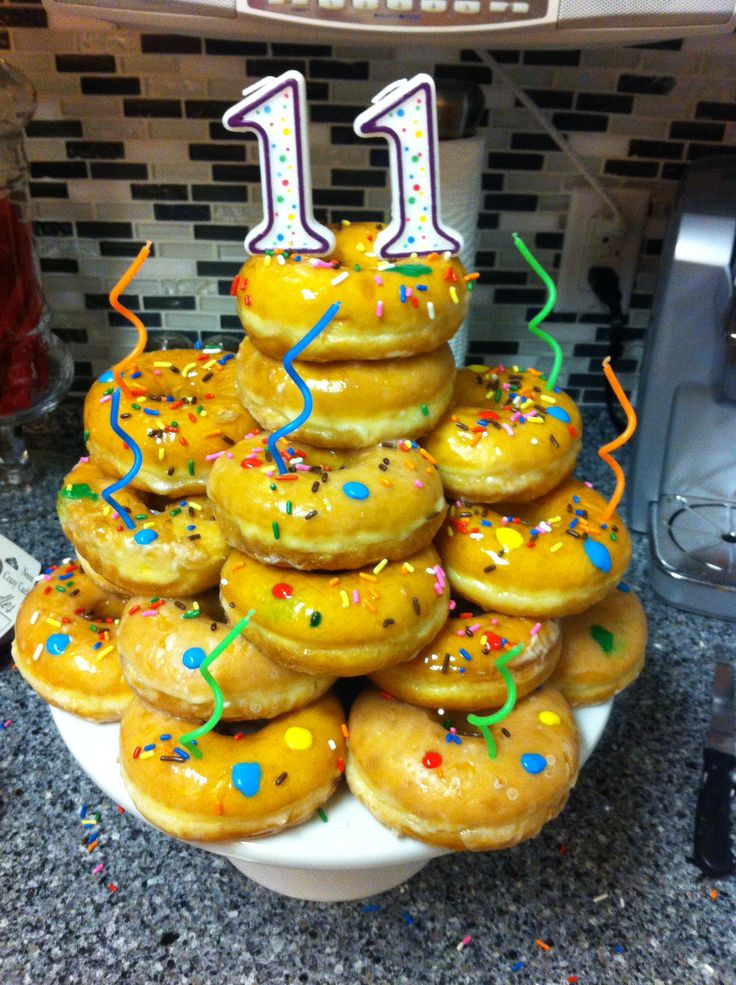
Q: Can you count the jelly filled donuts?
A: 0